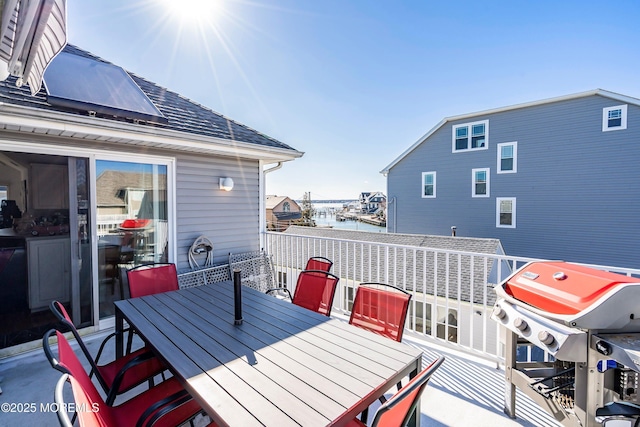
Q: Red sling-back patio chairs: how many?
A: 8